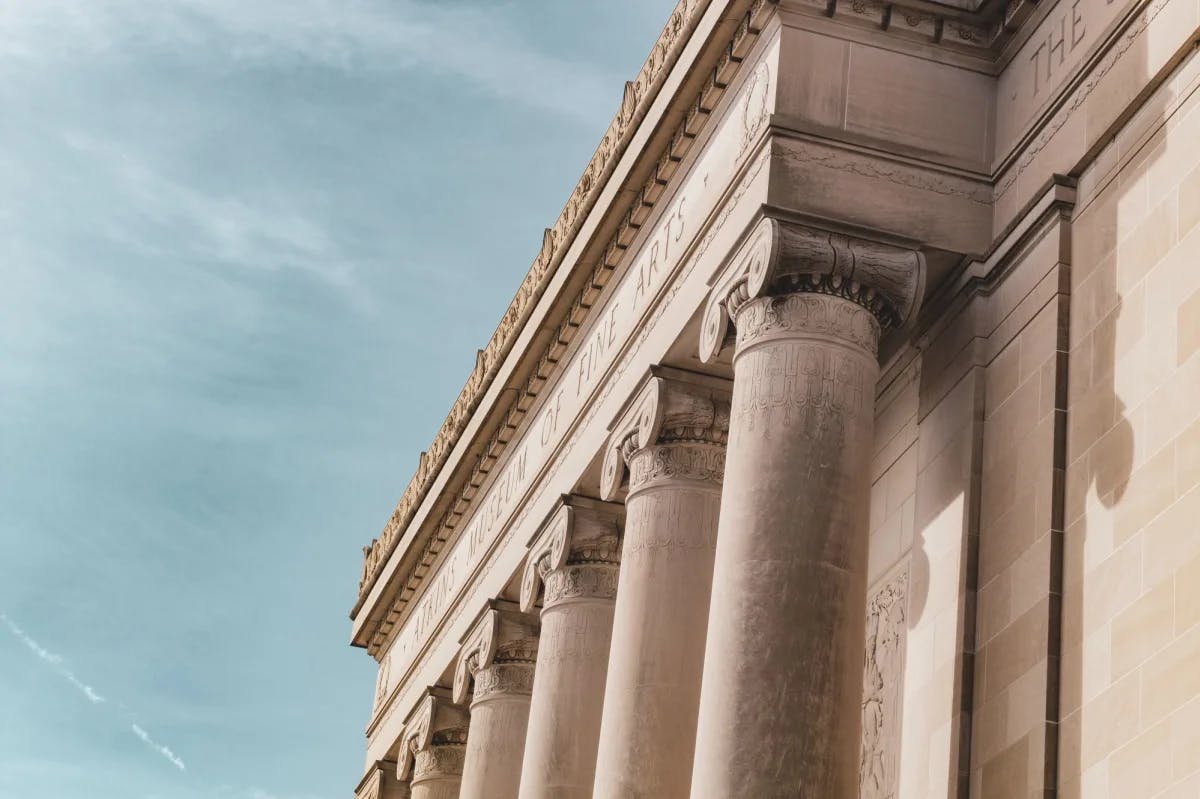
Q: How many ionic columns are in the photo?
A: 6